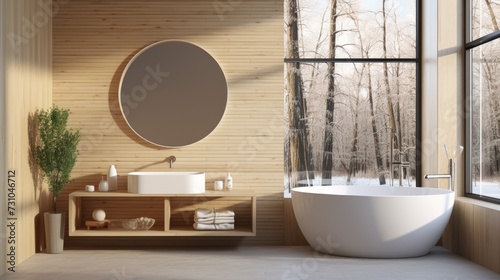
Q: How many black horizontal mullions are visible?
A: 2